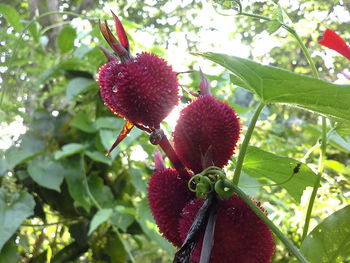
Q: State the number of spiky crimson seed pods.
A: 4